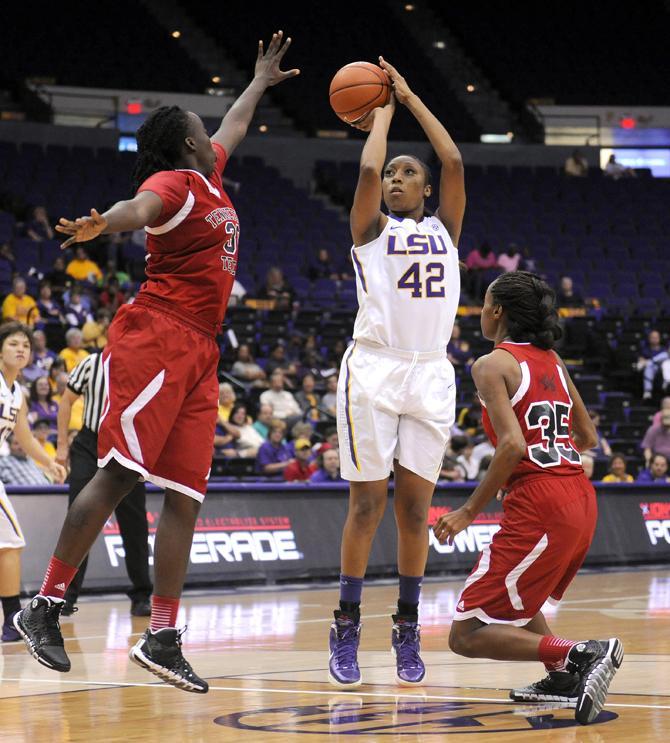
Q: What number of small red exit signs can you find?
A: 2